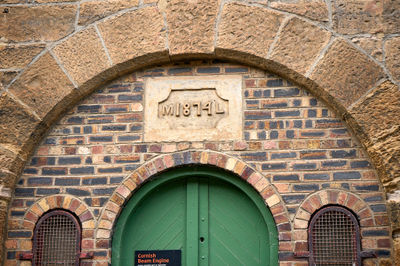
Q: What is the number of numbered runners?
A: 0